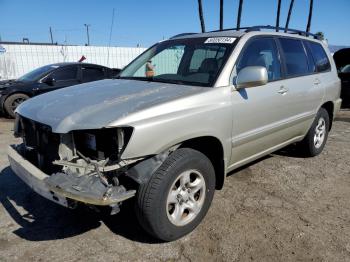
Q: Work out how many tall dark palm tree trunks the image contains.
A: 6